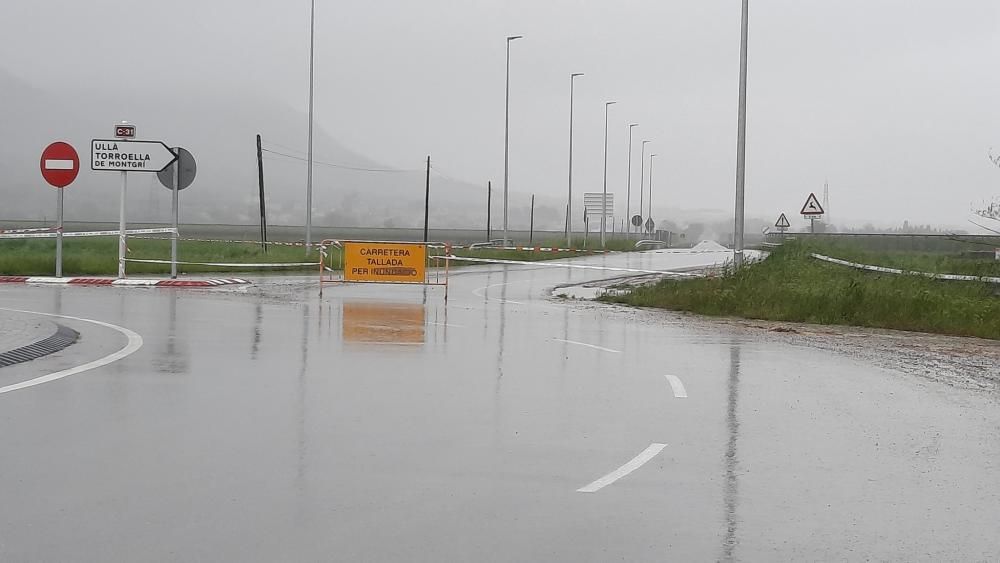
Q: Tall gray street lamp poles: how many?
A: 8